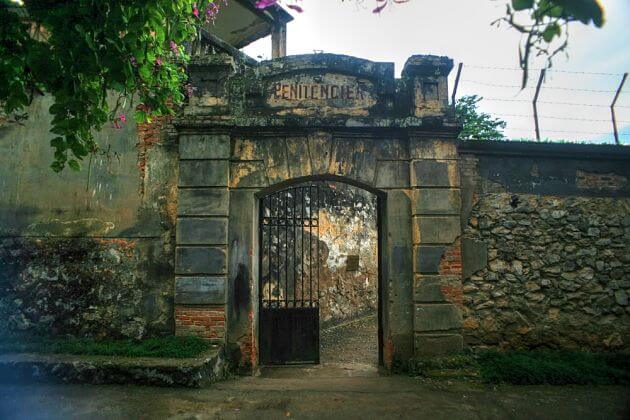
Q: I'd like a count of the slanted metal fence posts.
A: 3